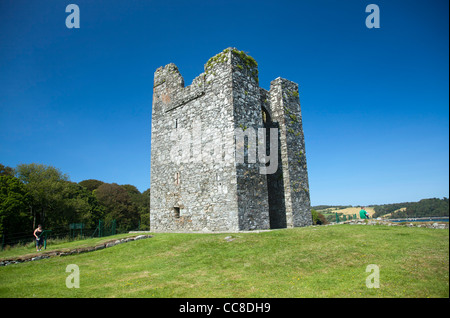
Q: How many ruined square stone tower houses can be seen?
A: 1